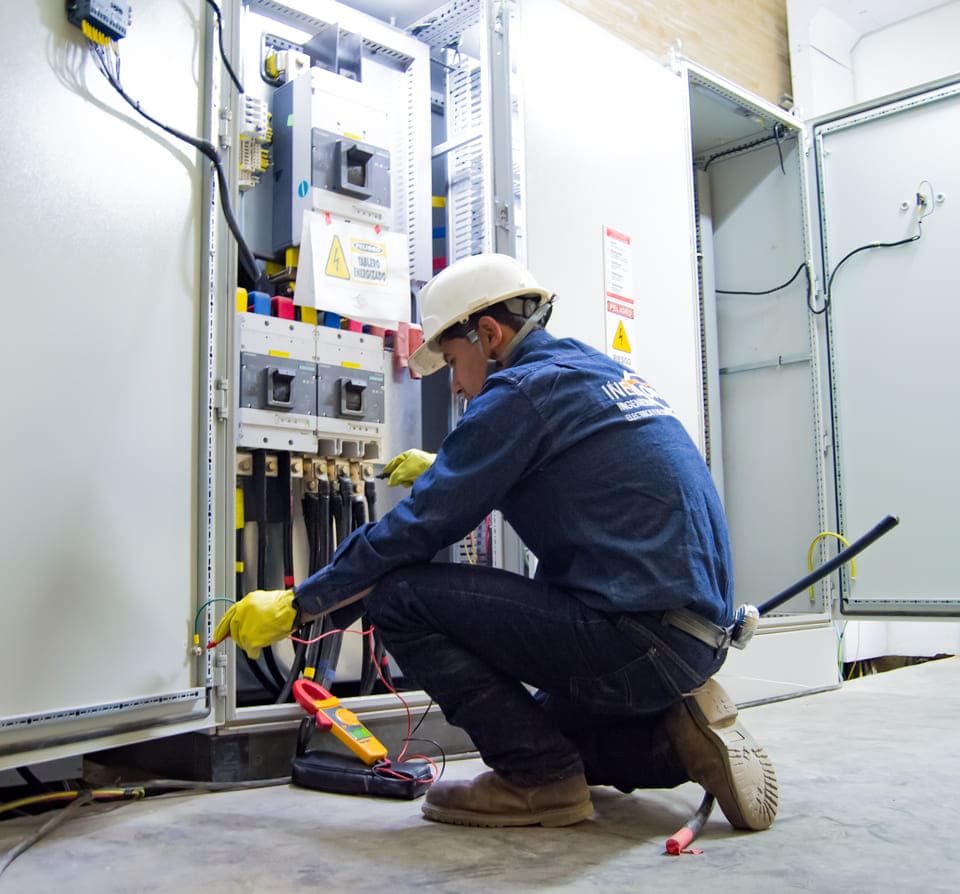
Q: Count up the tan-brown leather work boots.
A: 2